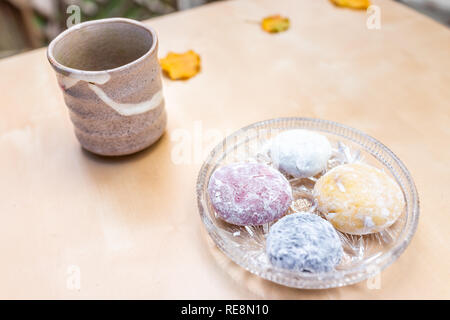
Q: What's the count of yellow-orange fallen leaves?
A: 3